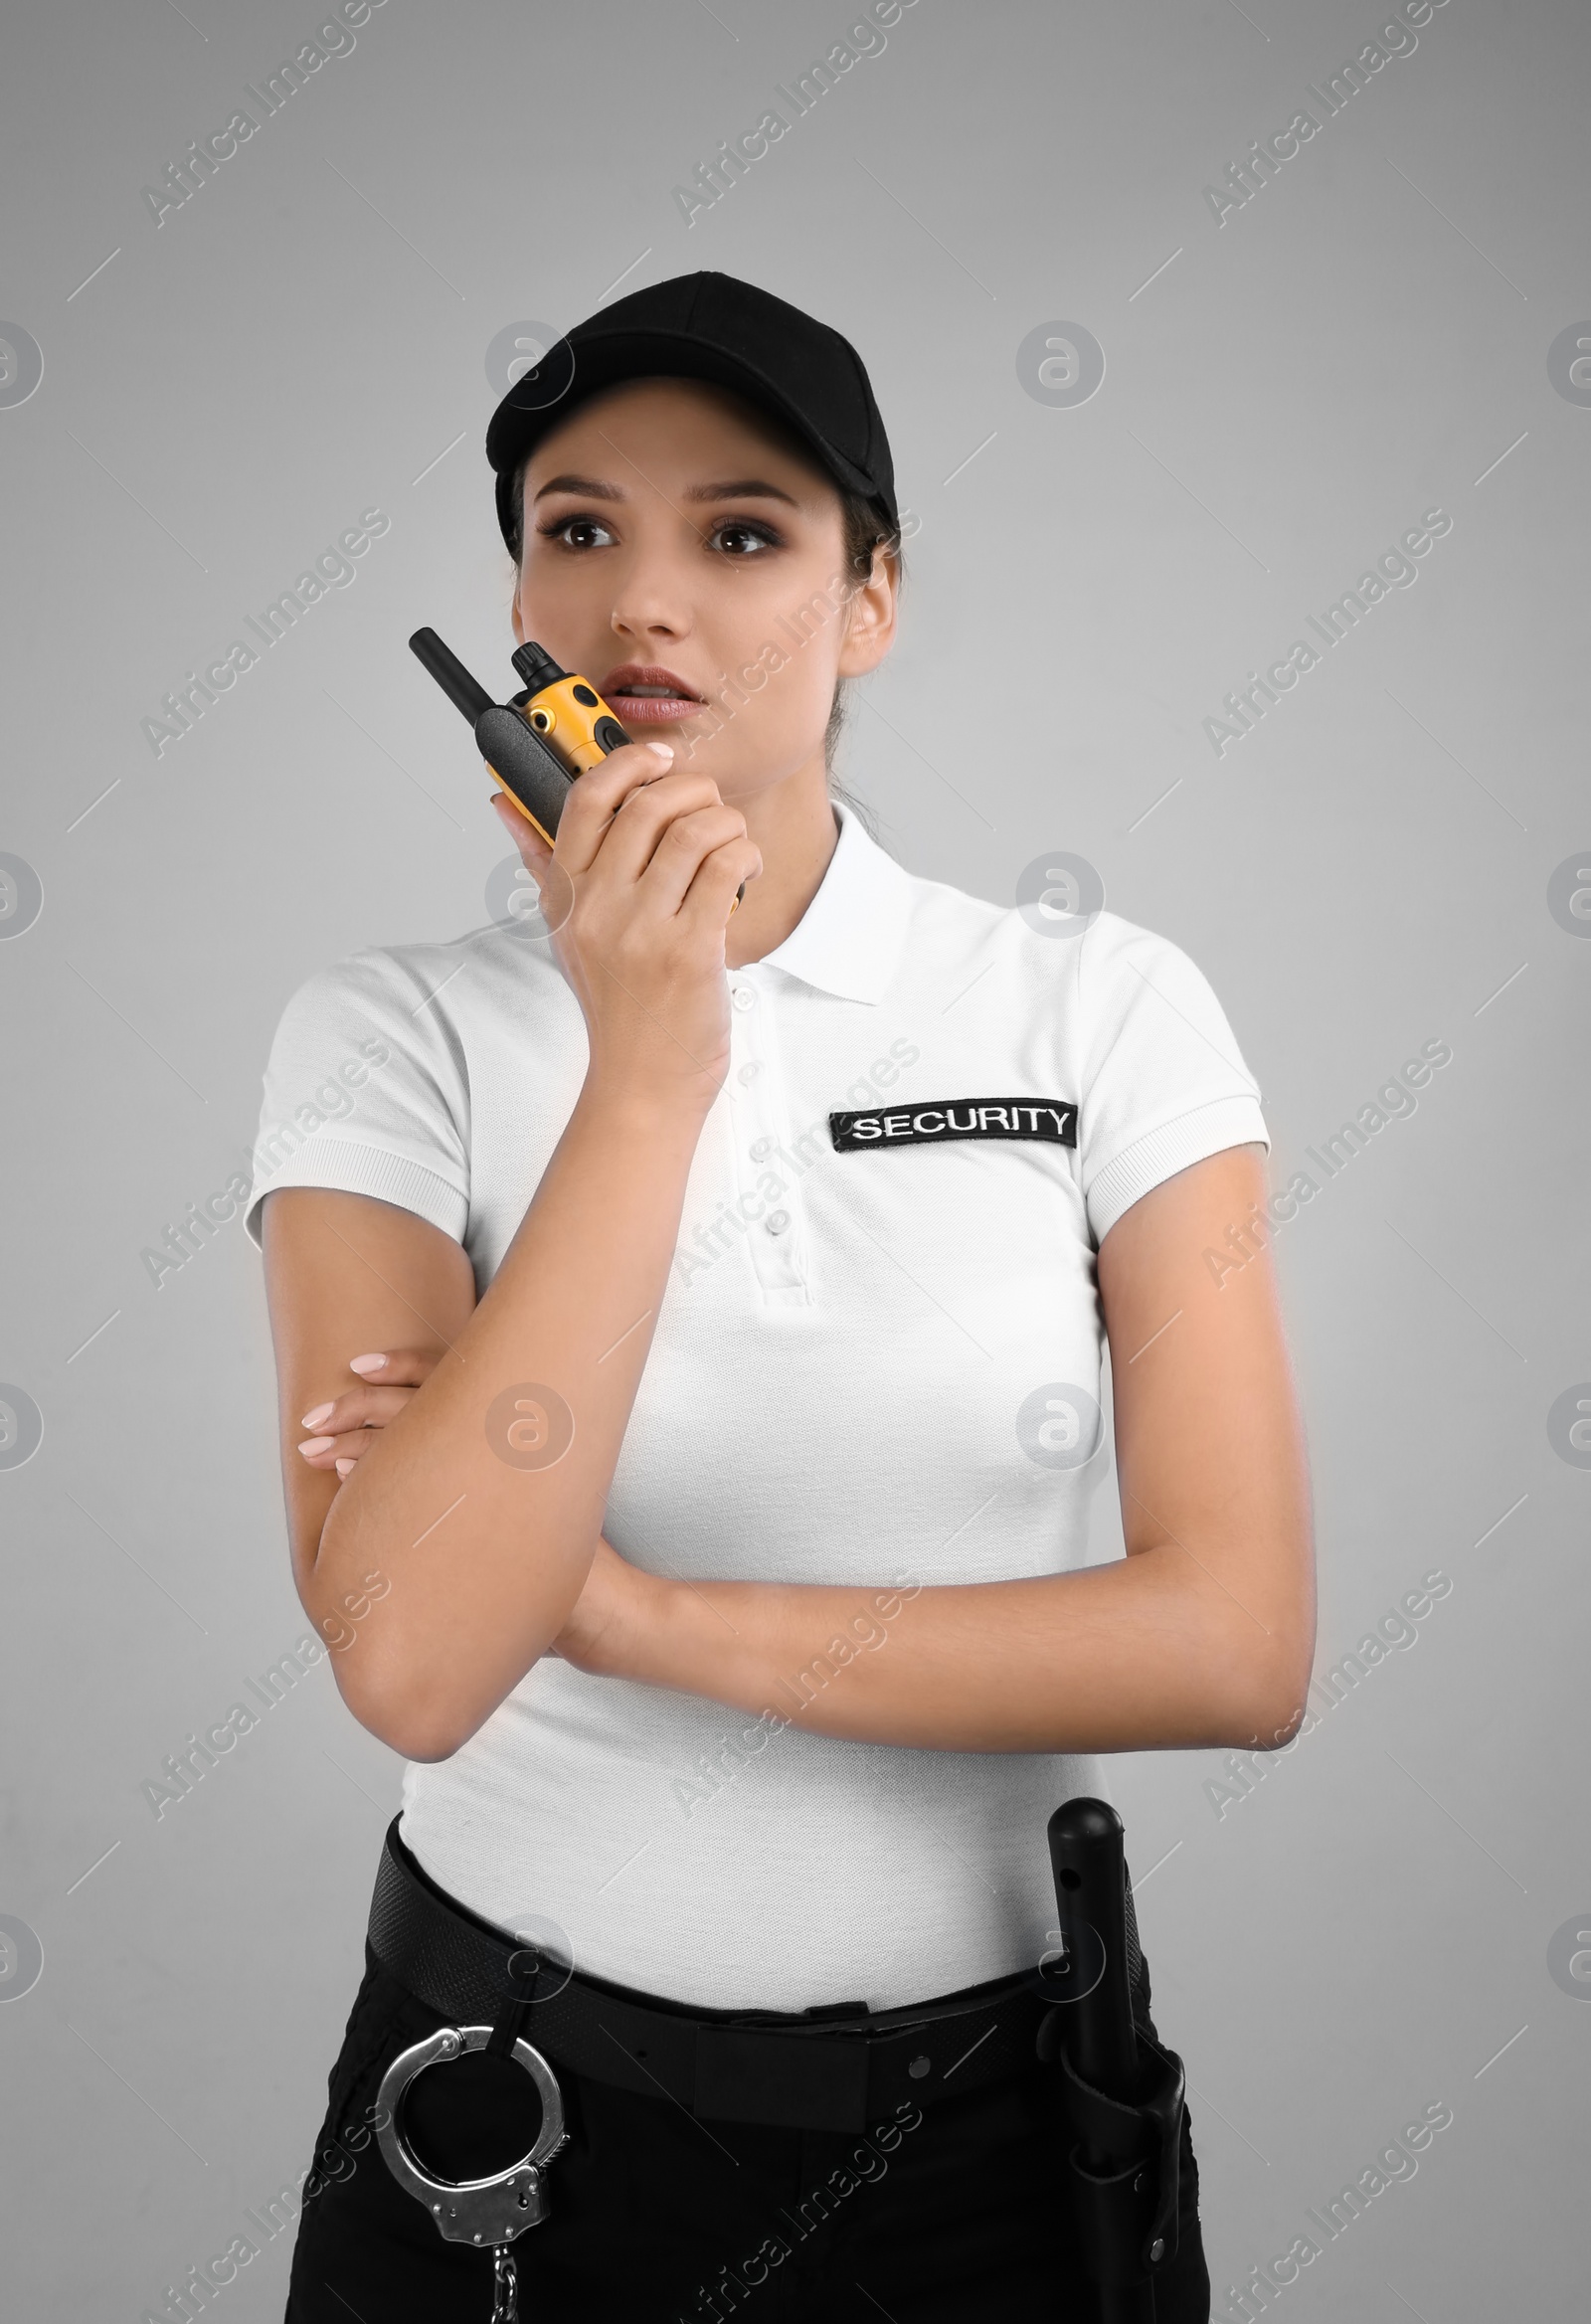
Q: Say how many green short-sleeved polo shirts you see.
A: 0